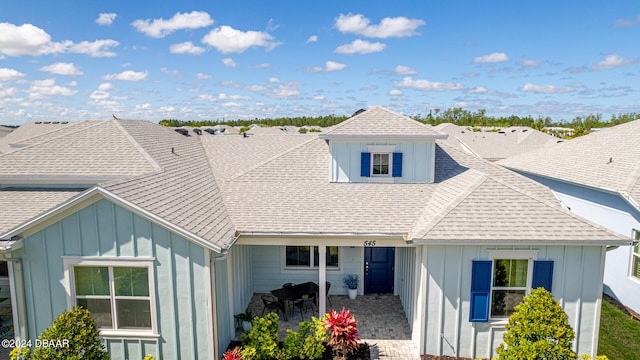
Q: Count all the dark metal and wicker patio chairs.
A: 4